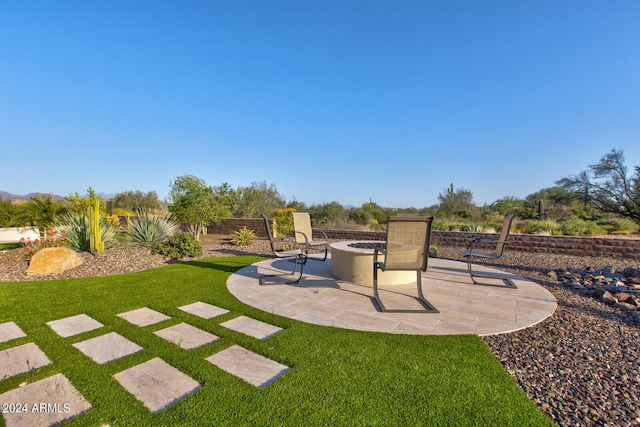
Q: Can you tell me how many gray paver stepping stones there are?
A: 11